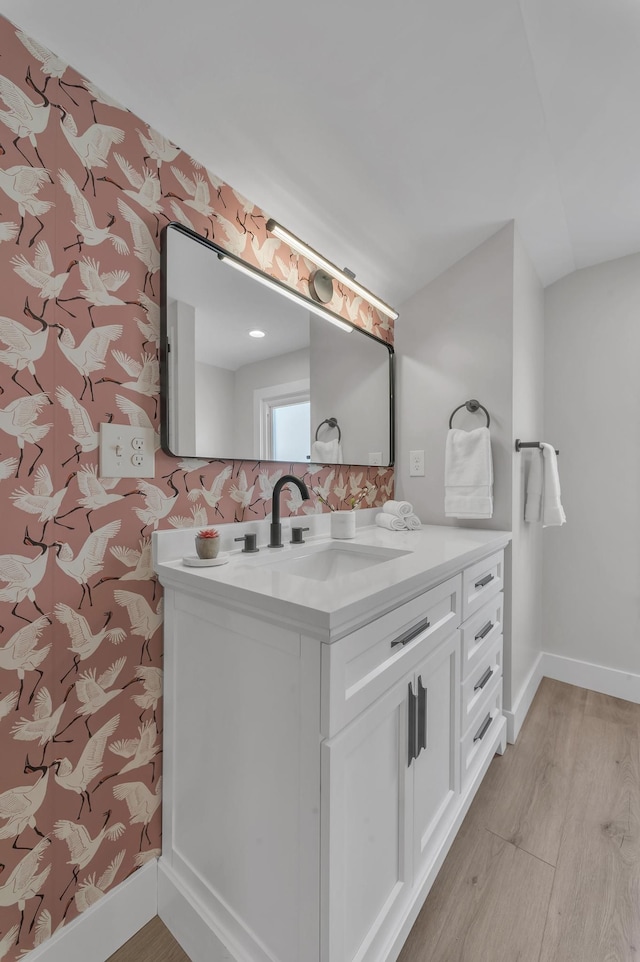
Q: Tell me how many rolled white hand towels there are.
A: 3